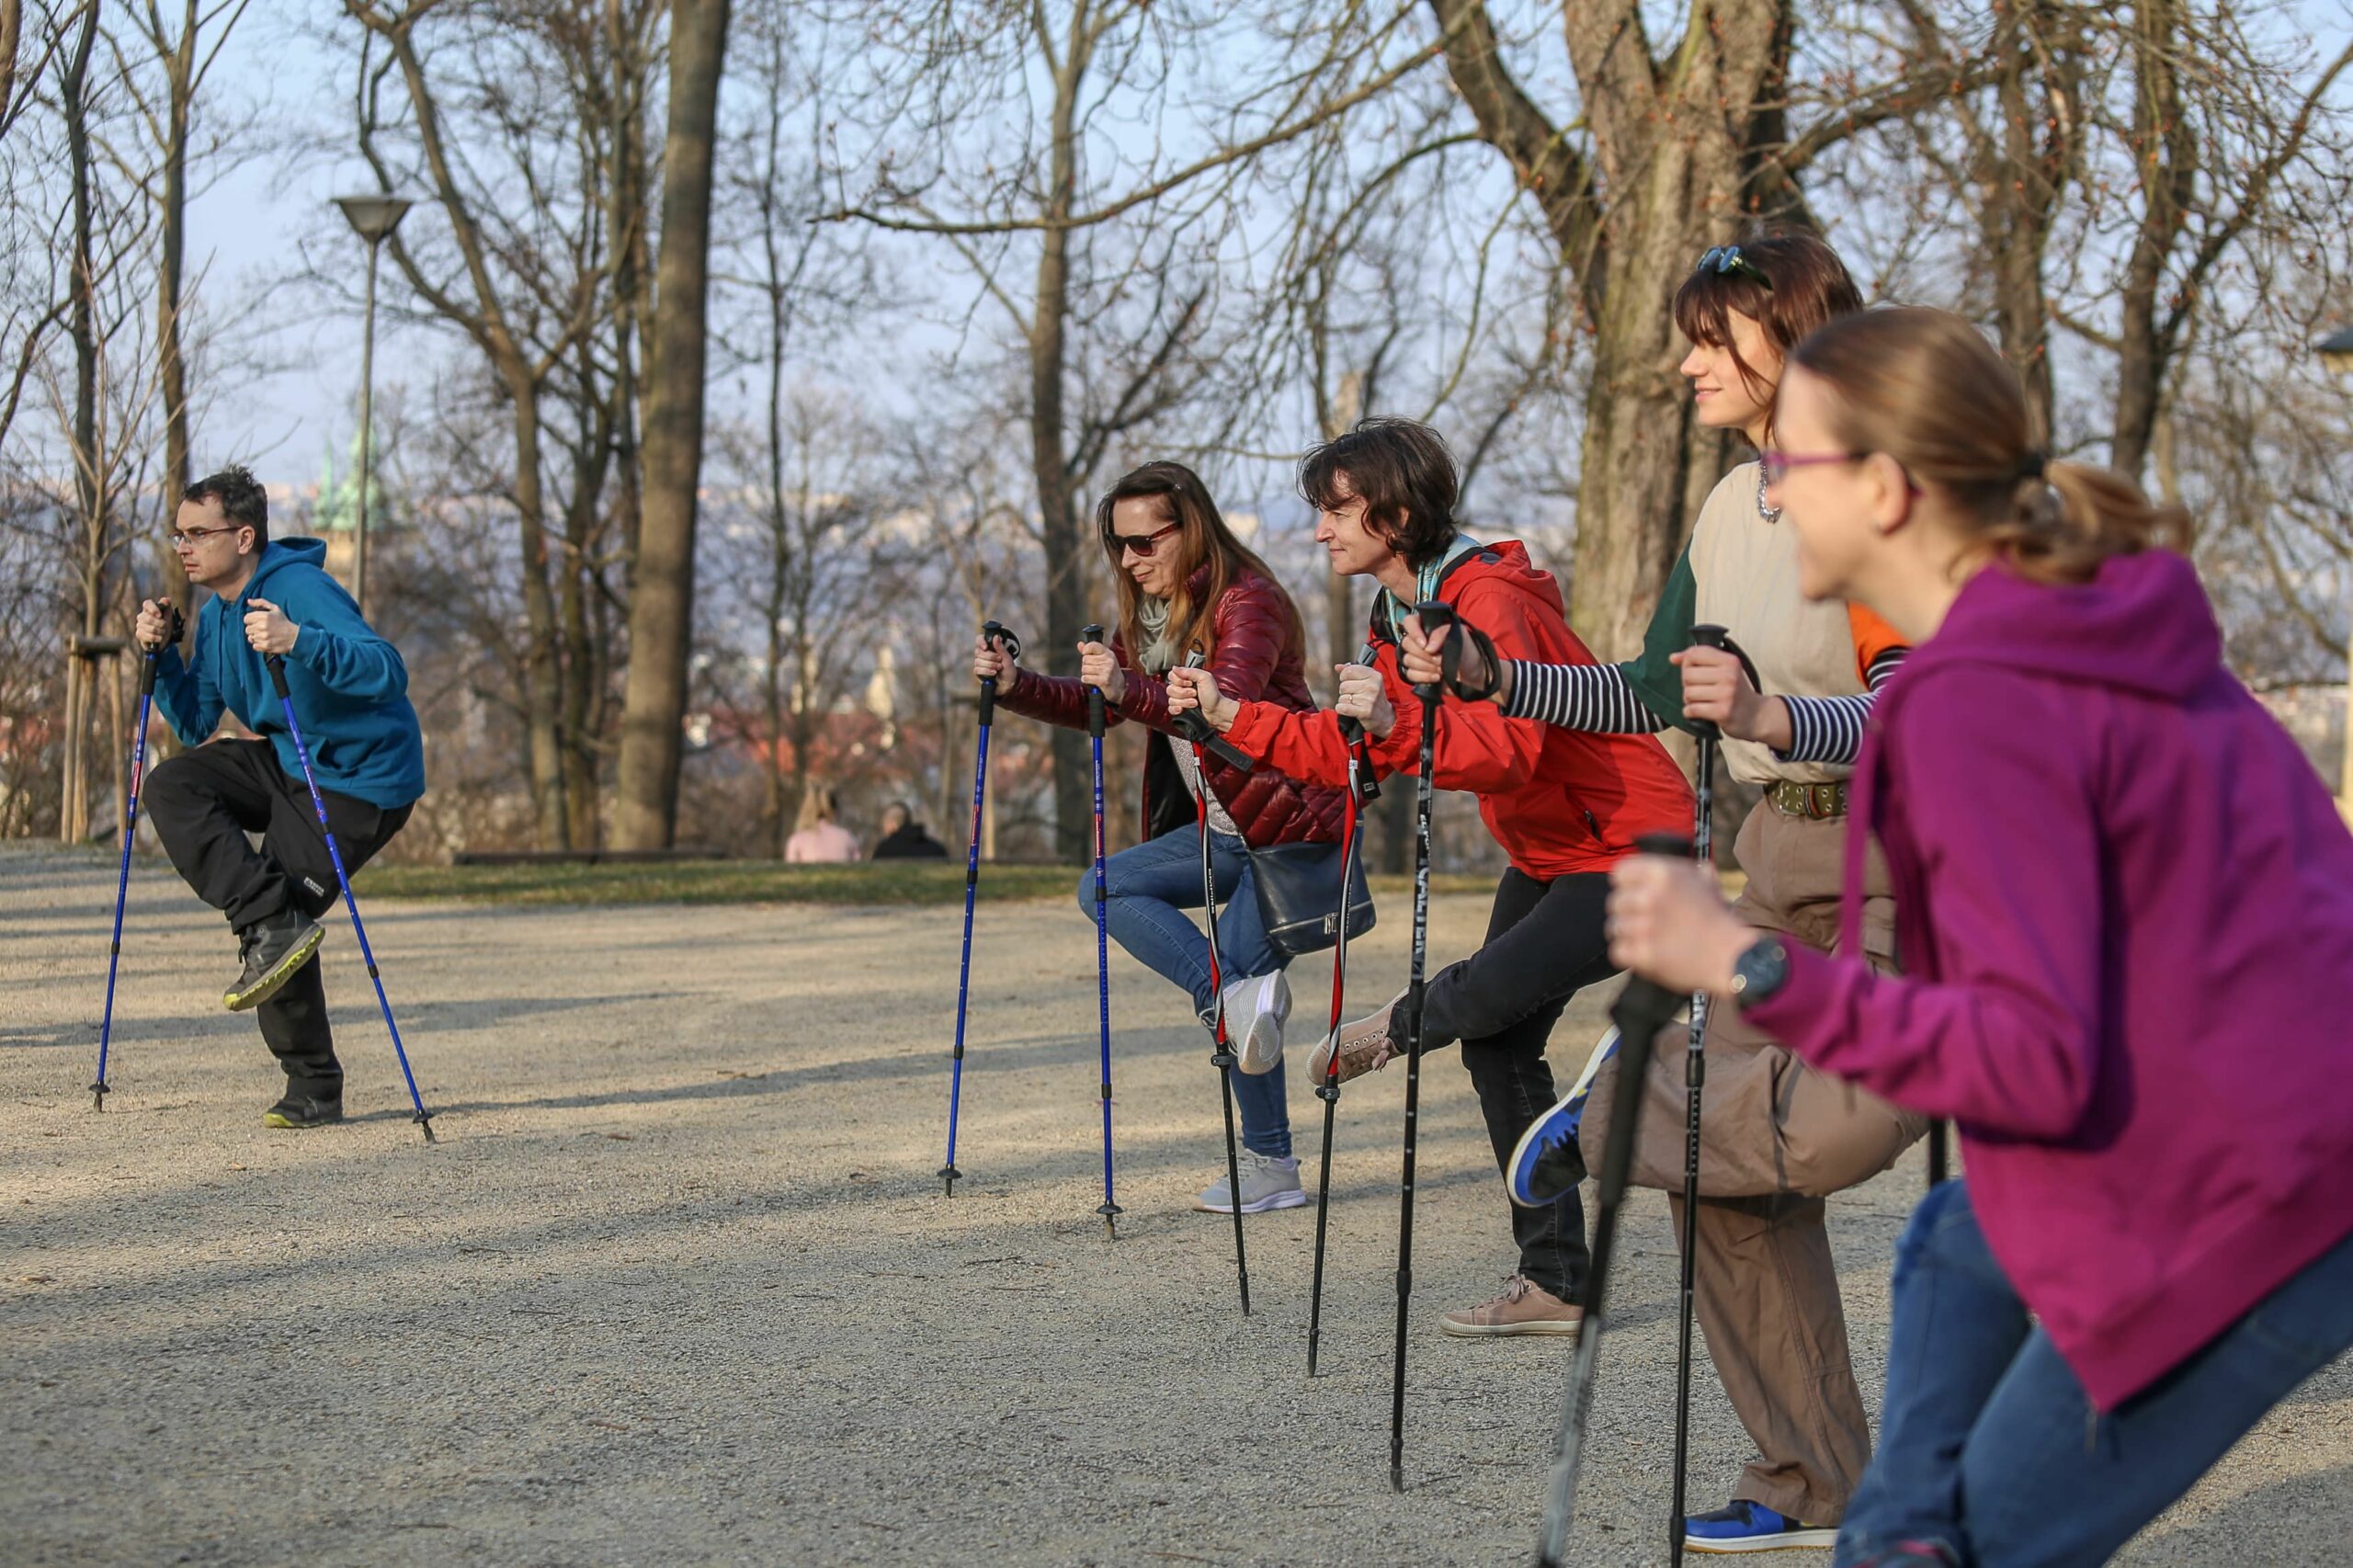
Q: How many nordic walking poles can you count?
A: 10